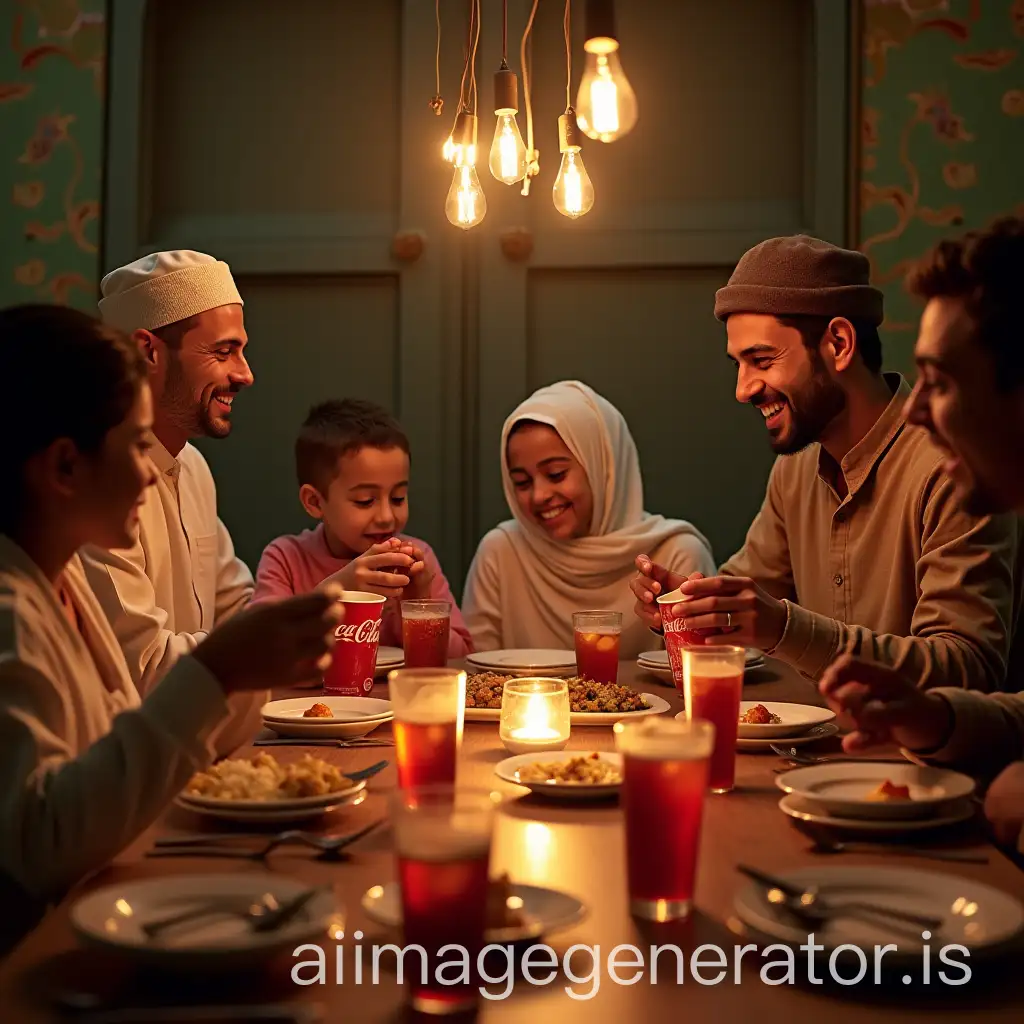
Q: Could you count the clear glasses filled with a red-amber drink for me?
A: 6